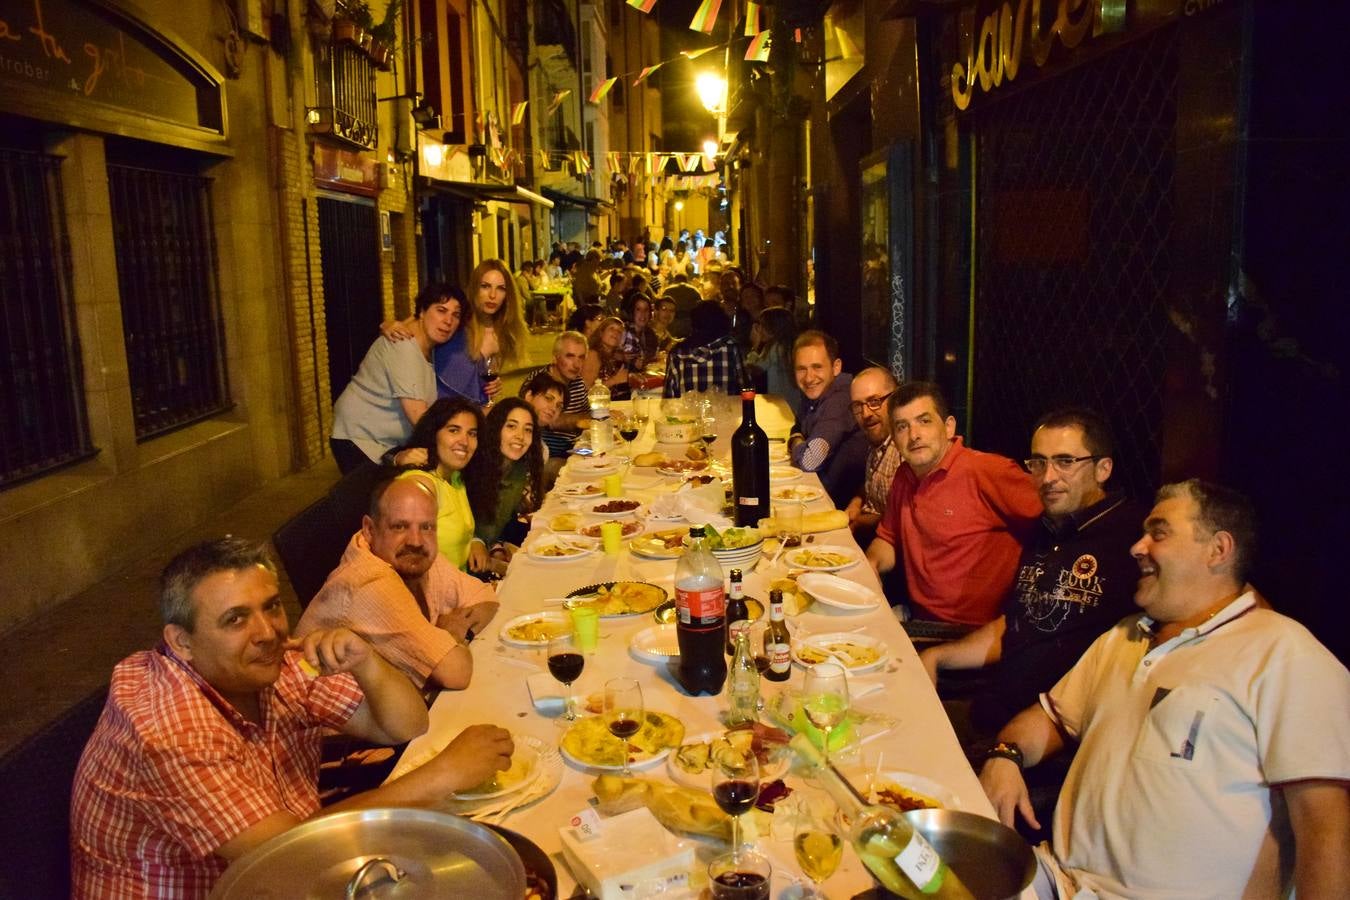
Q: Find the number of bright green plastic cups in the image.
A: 3